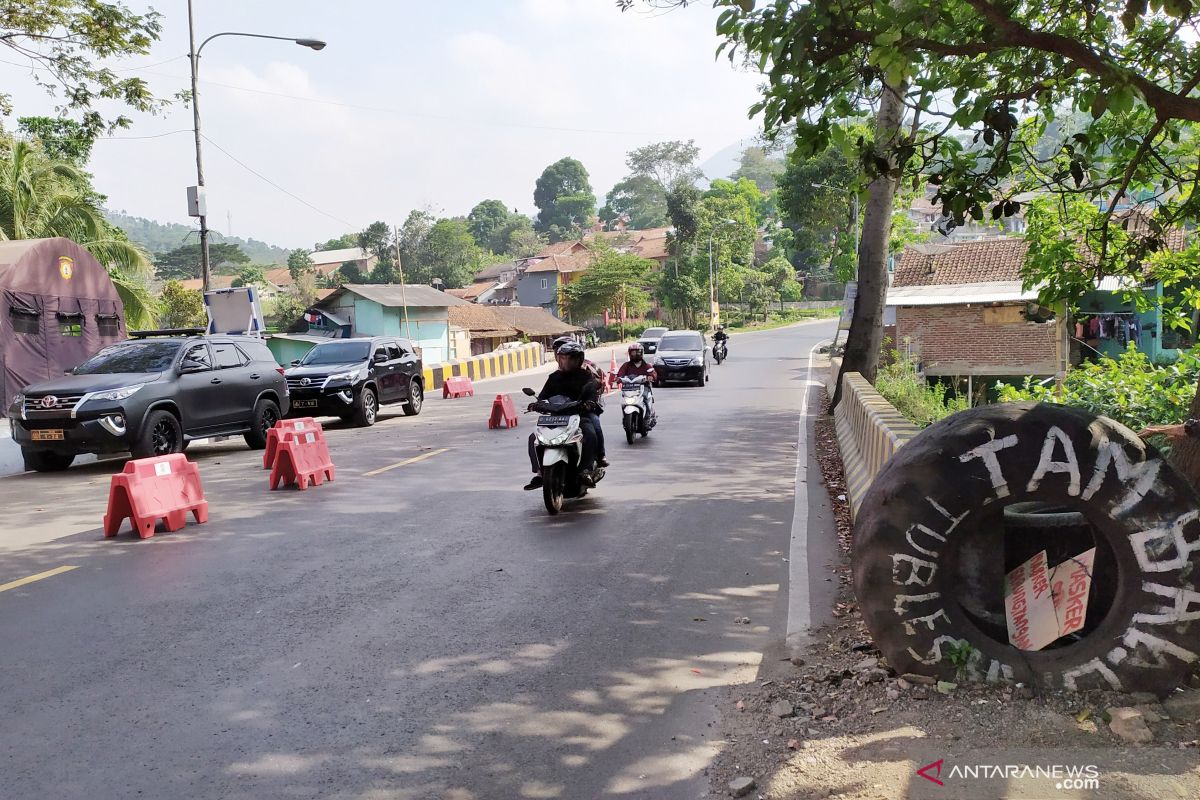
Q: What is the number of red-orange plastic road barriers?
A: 5